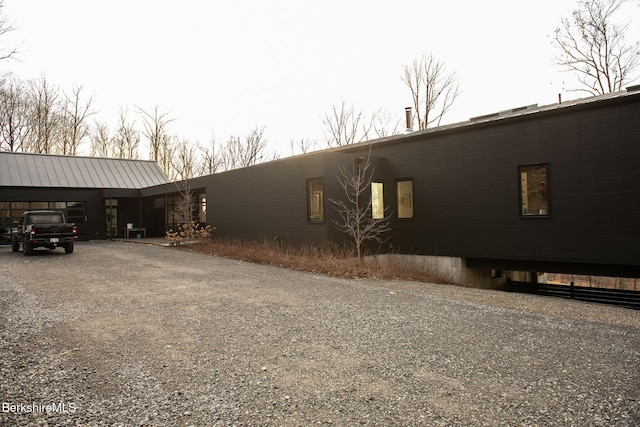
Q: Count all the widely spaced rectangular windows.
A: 4